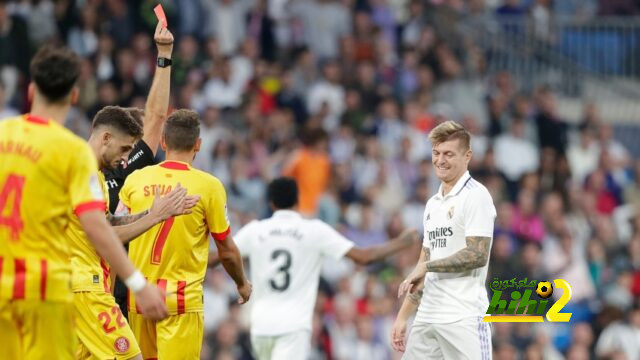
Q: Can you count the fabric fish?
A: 0